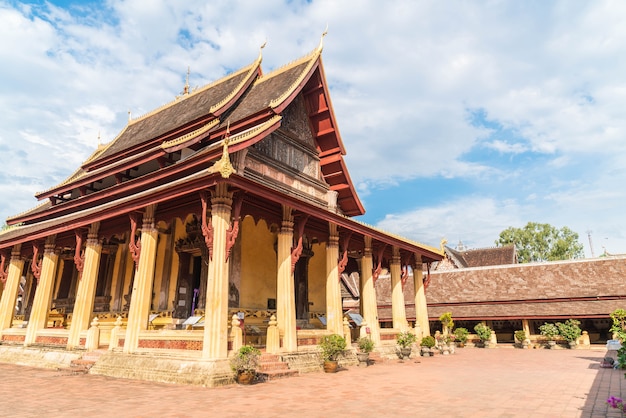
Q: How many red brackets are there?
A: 11